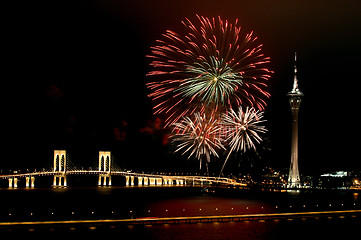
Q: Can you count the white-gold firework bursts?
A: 2